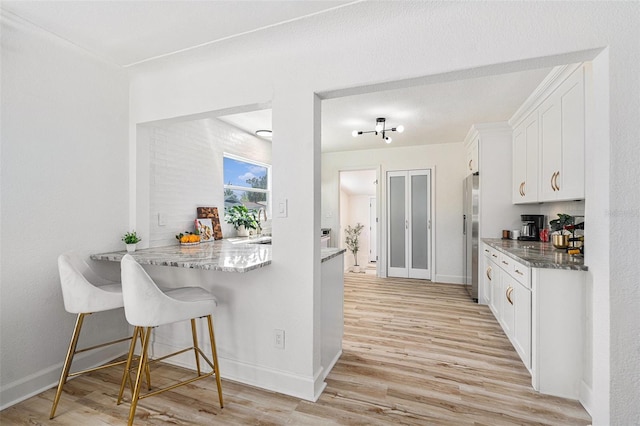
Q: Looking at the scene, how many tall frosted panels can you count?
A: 2